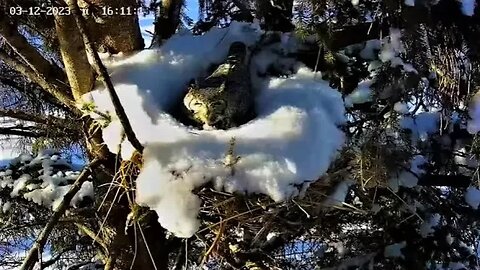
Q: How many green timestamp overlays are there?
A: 0